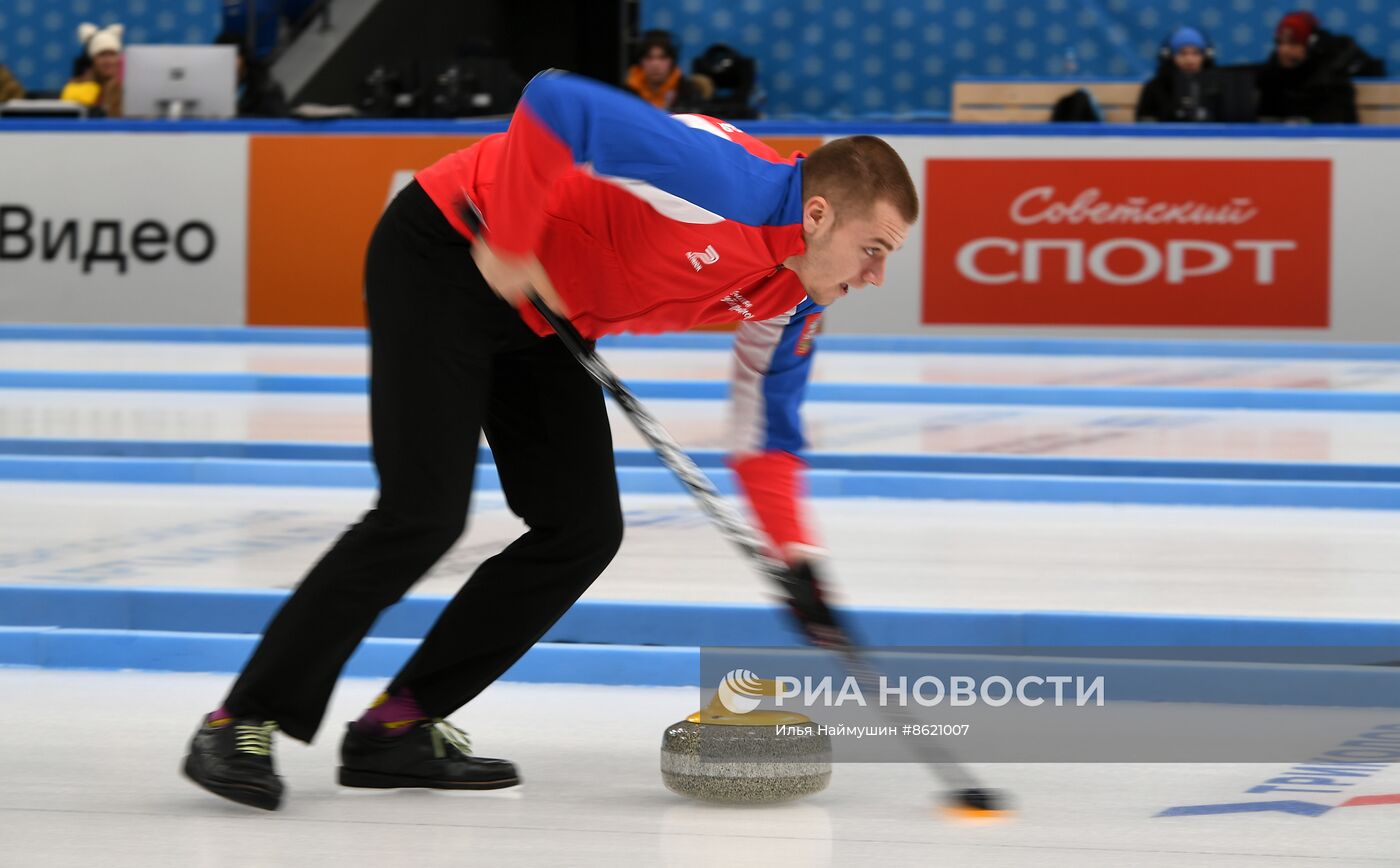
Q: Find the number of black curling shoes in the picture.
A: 2